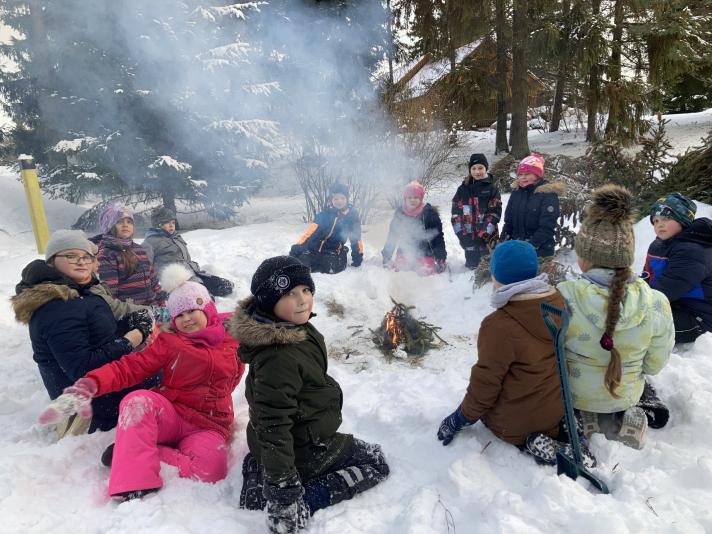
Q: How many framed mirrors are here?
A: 0